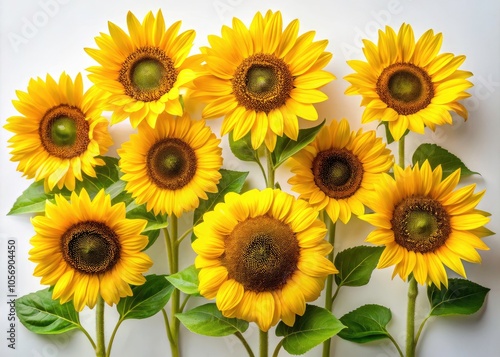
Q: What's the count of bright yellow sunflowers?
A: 9